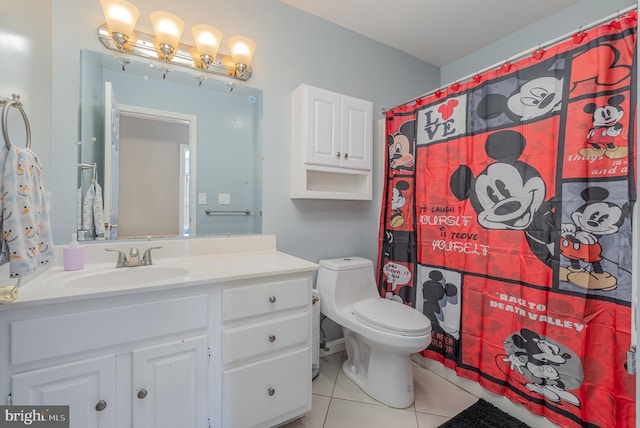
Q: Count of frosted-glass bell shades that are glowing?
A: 4